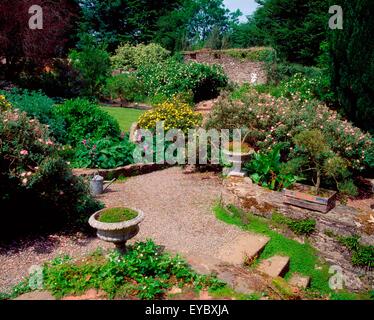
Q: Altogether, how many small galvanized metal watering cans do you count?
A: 1